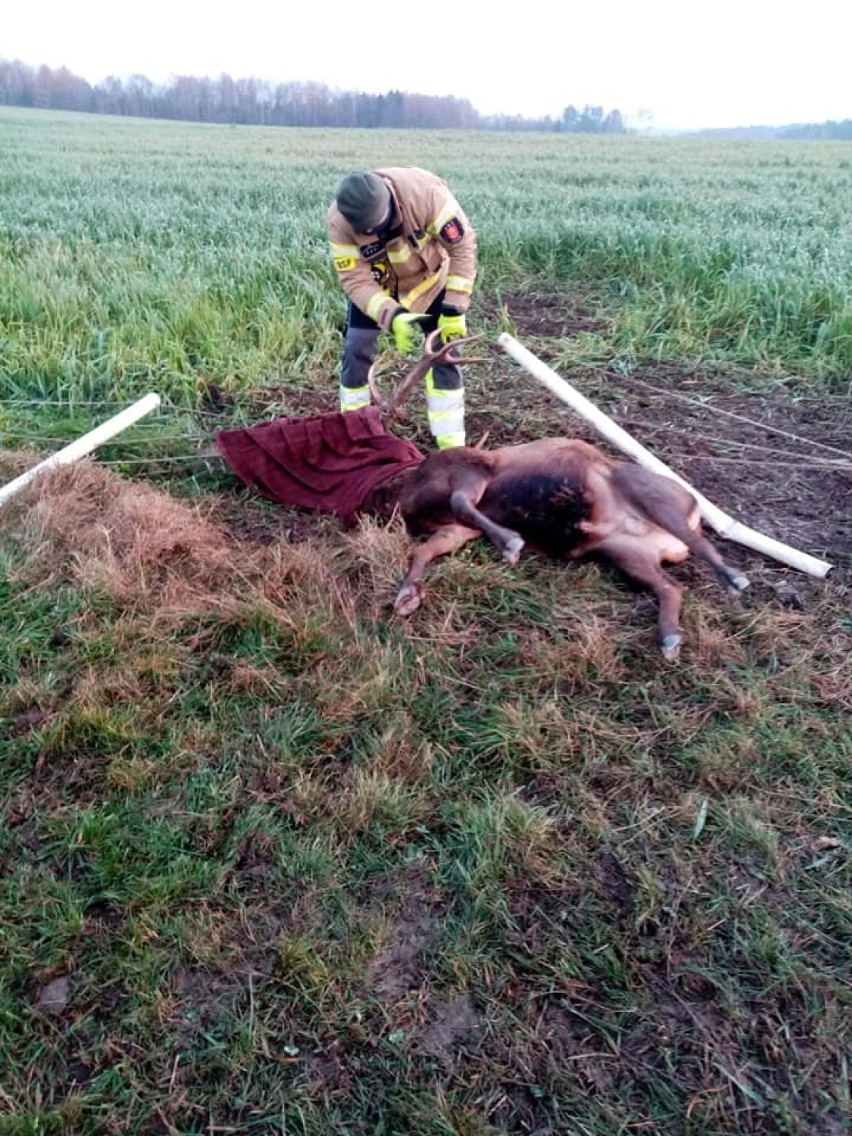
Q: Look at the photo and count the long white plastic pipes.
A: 2